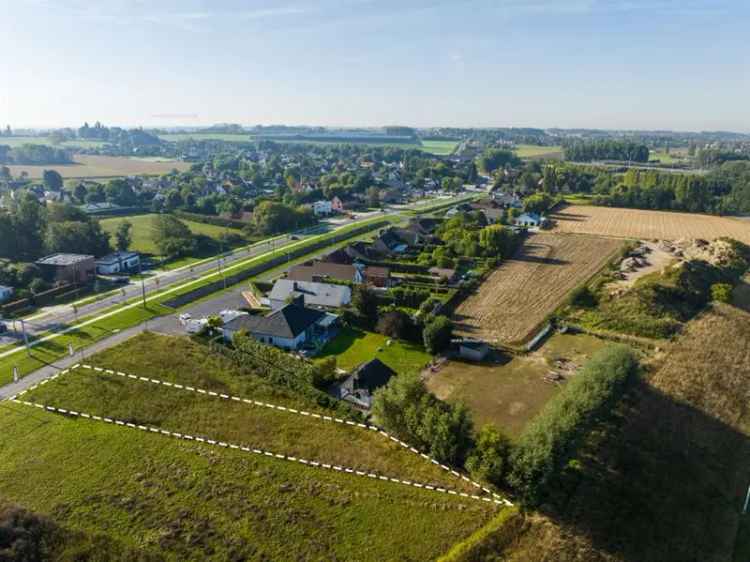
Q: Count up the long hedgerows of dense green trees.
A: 1